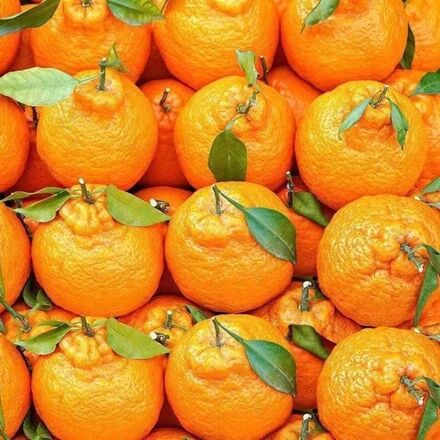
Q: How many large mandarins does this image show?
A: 12